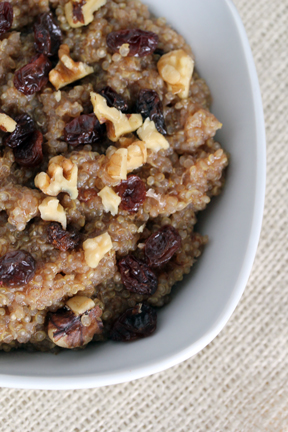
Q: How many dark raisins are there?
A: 15